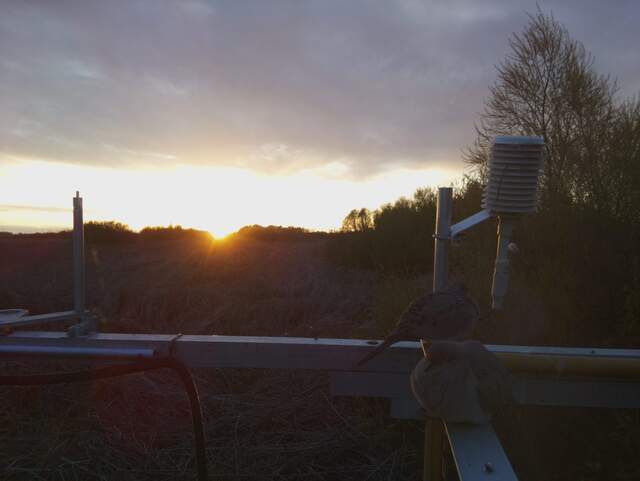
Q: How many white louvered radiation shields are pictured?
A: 1